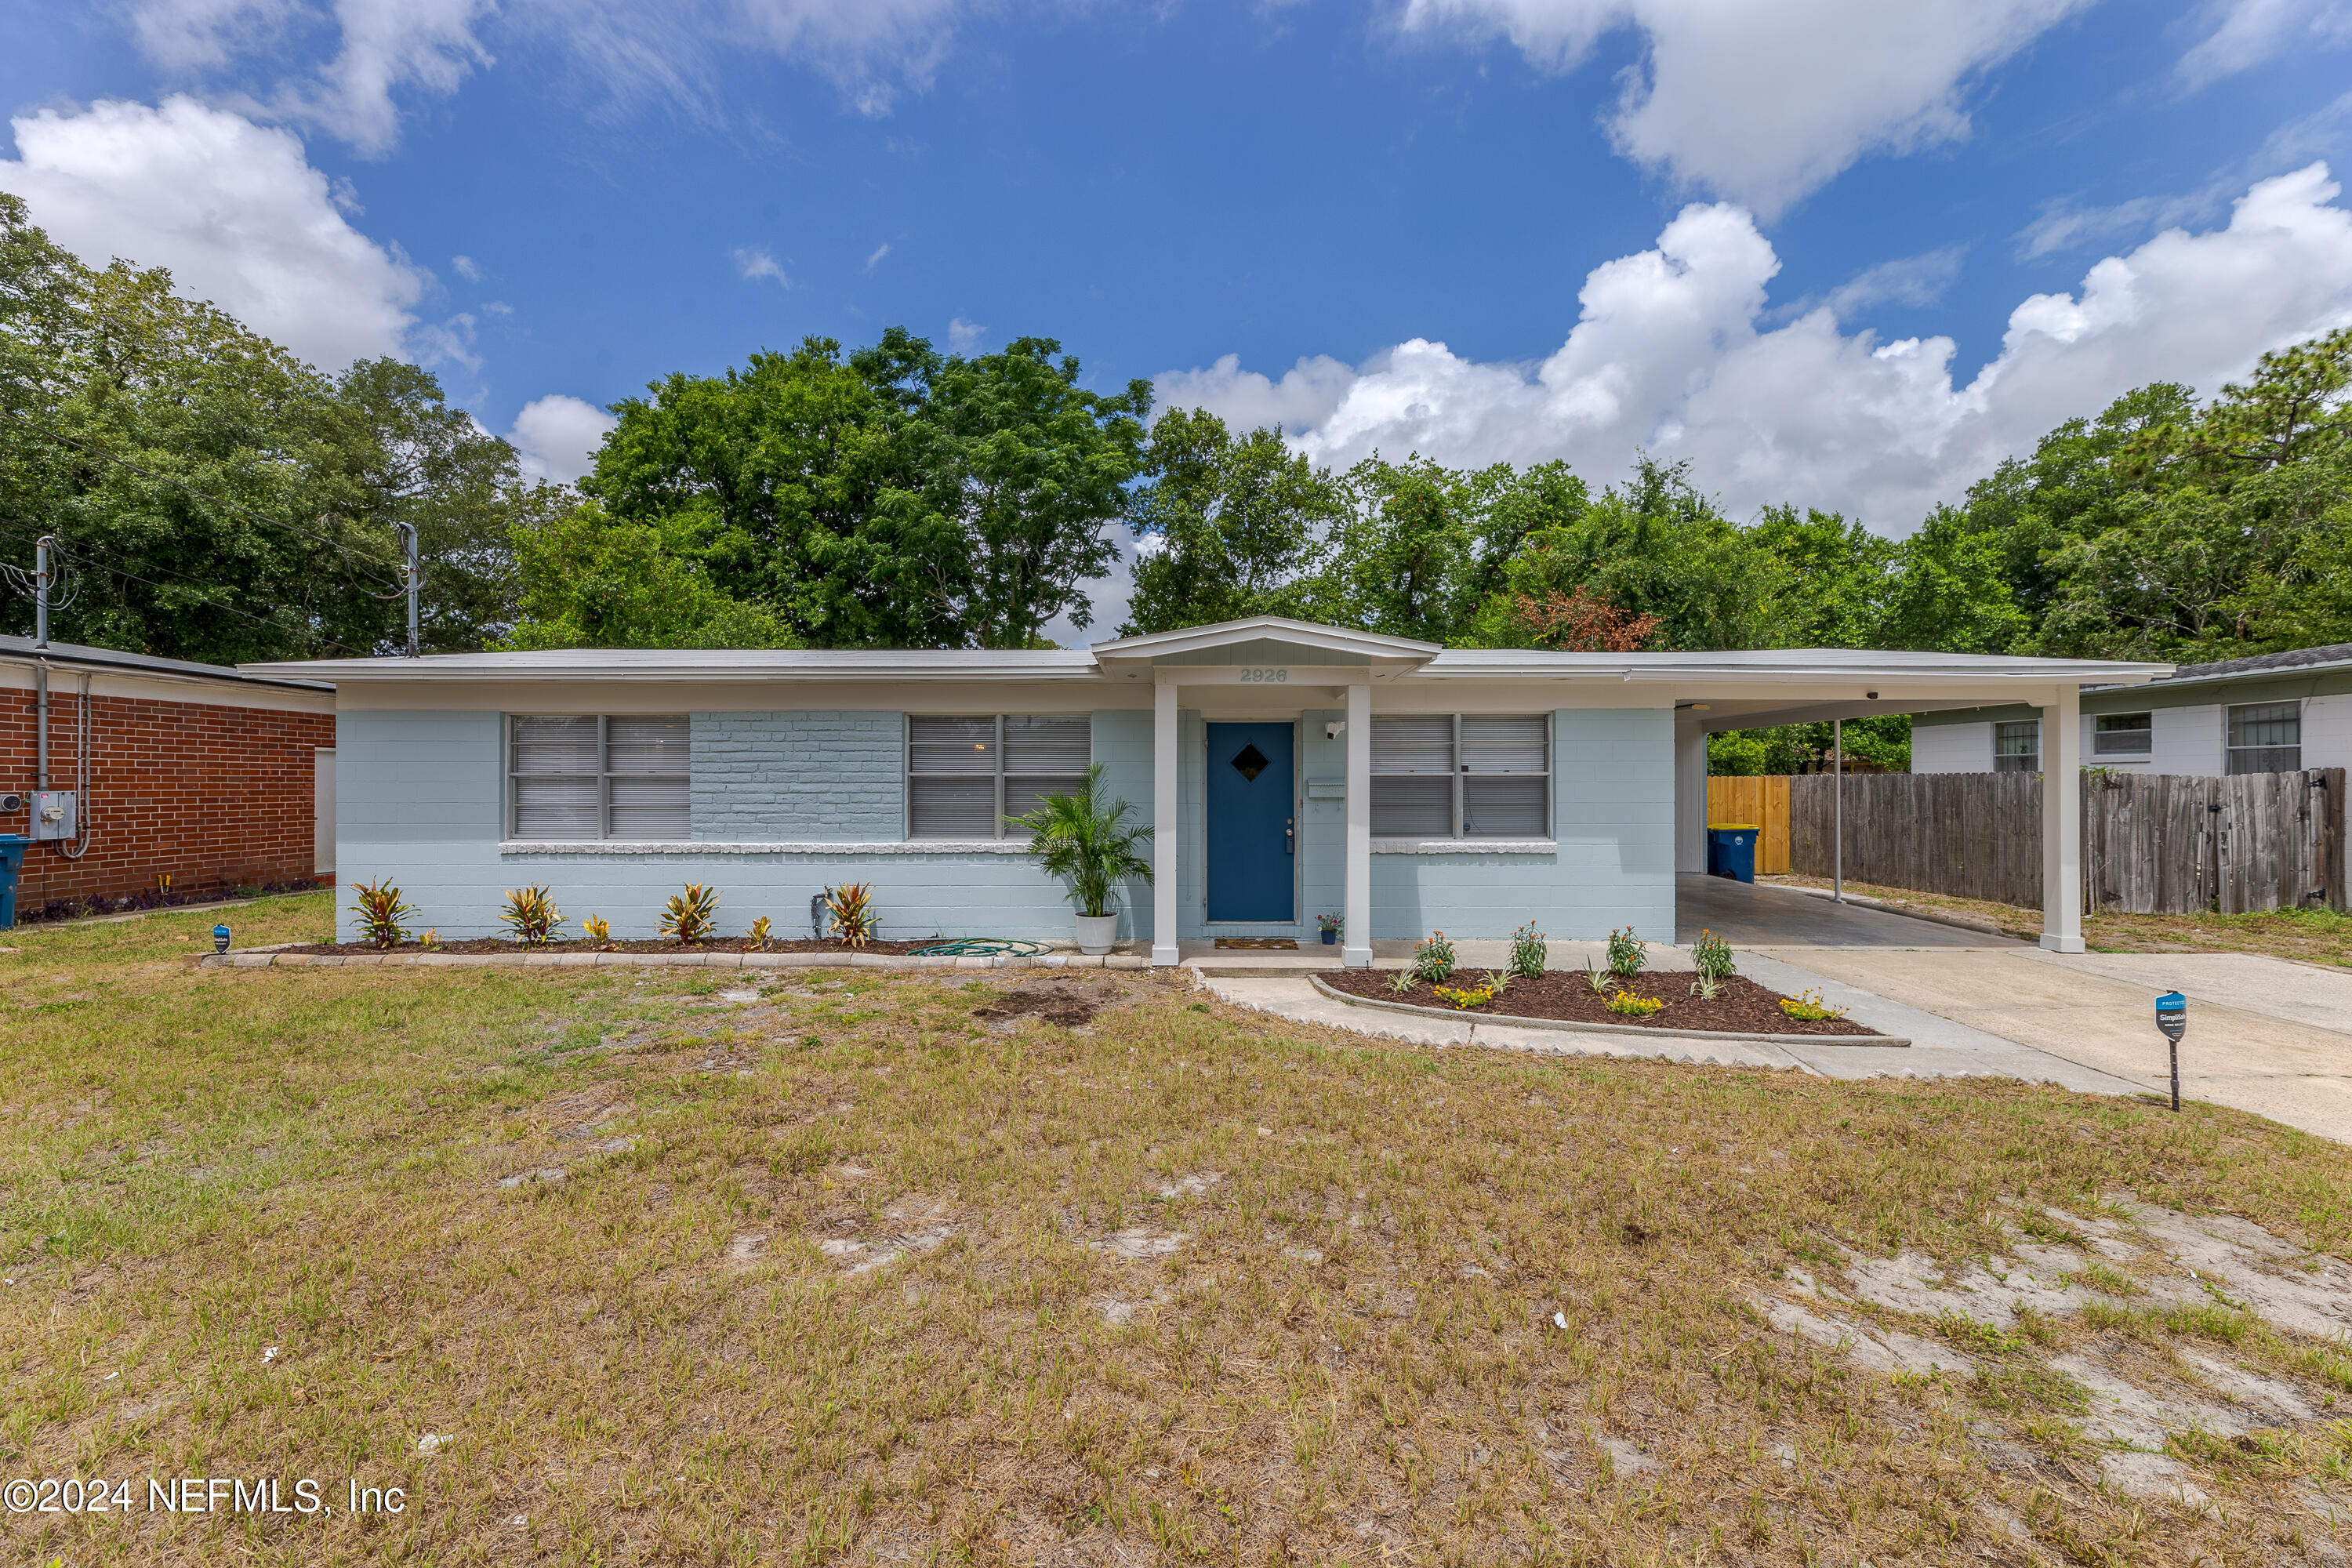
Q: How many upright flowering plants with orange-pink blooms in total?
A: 4